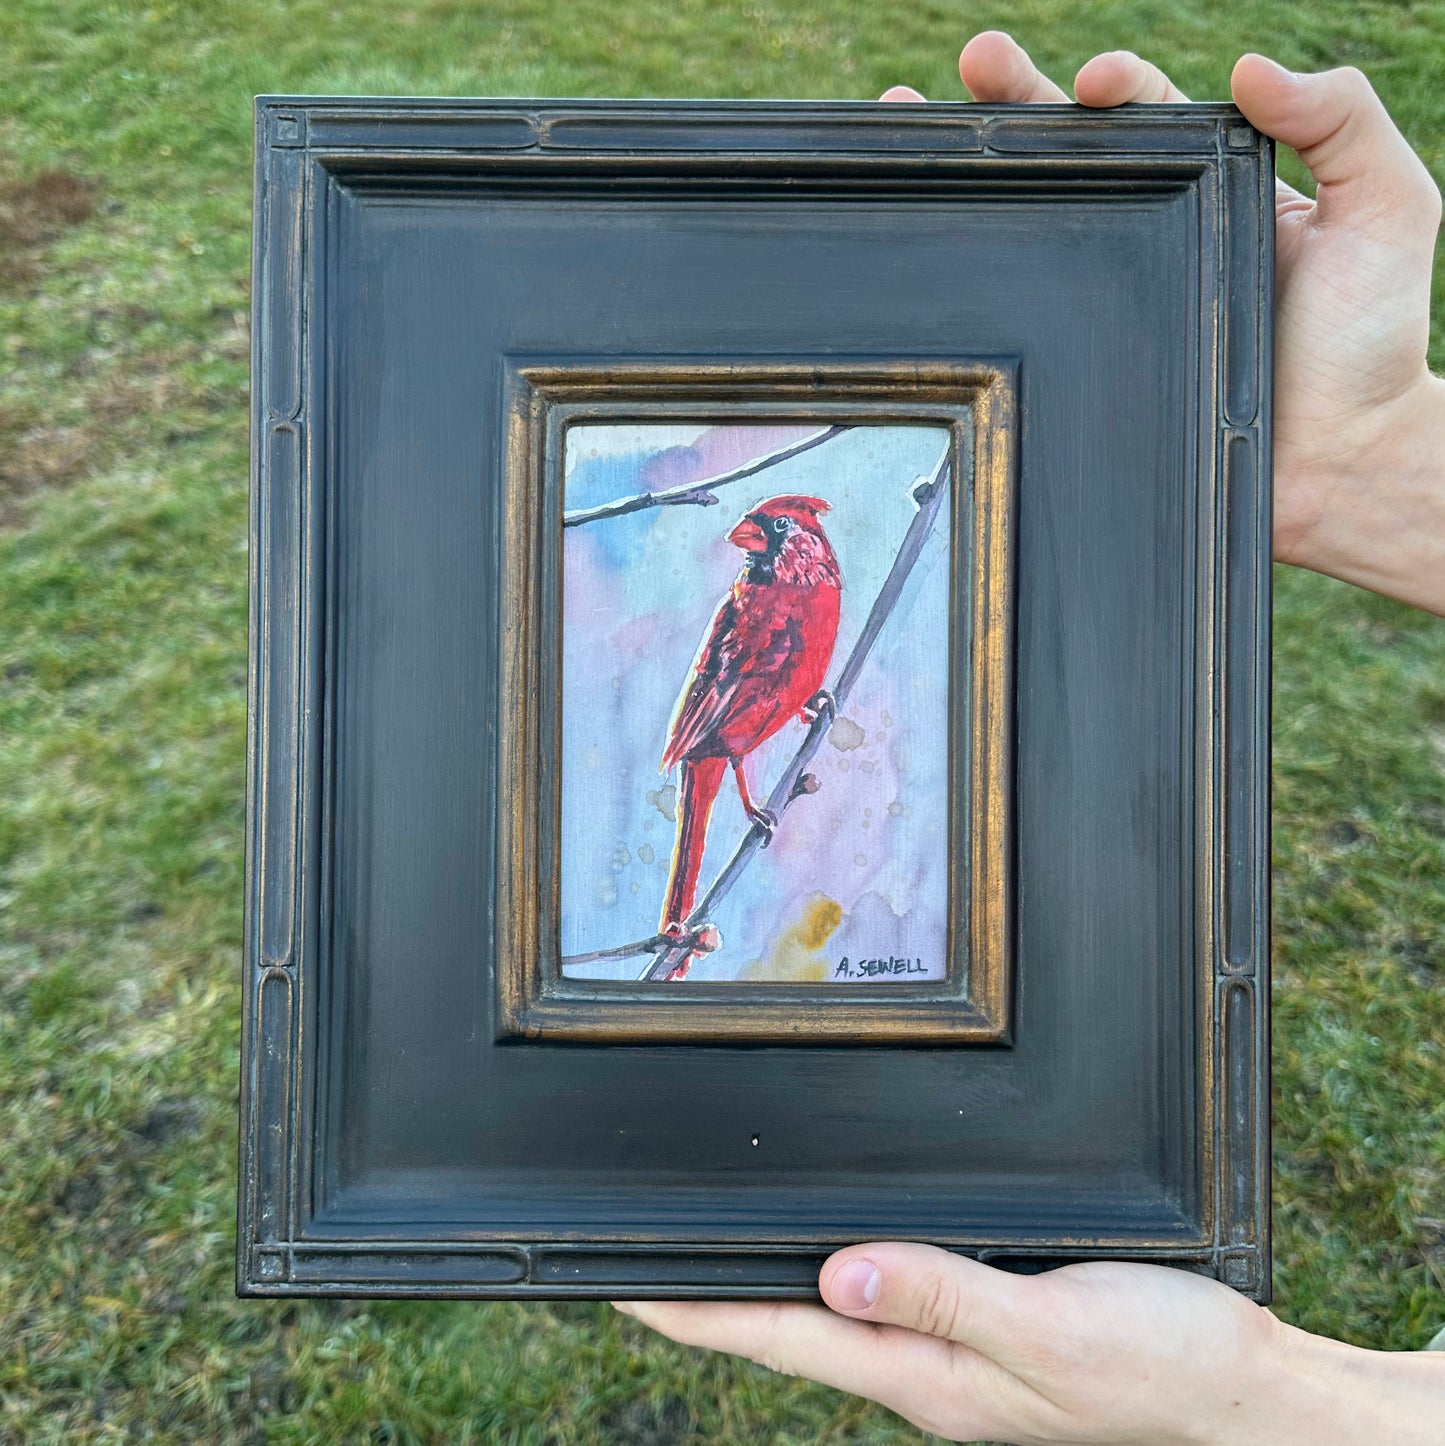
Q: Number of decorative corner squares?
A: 4